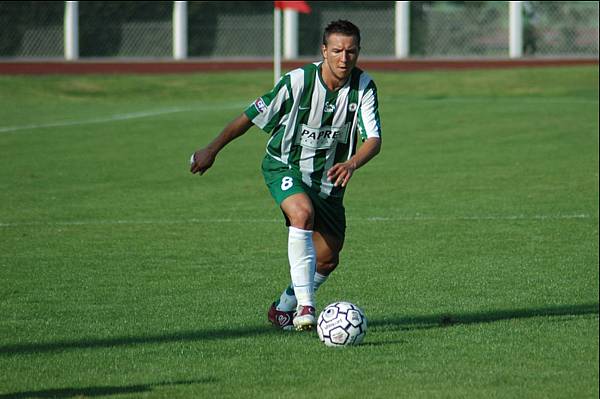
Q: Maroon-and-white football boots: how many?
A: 2